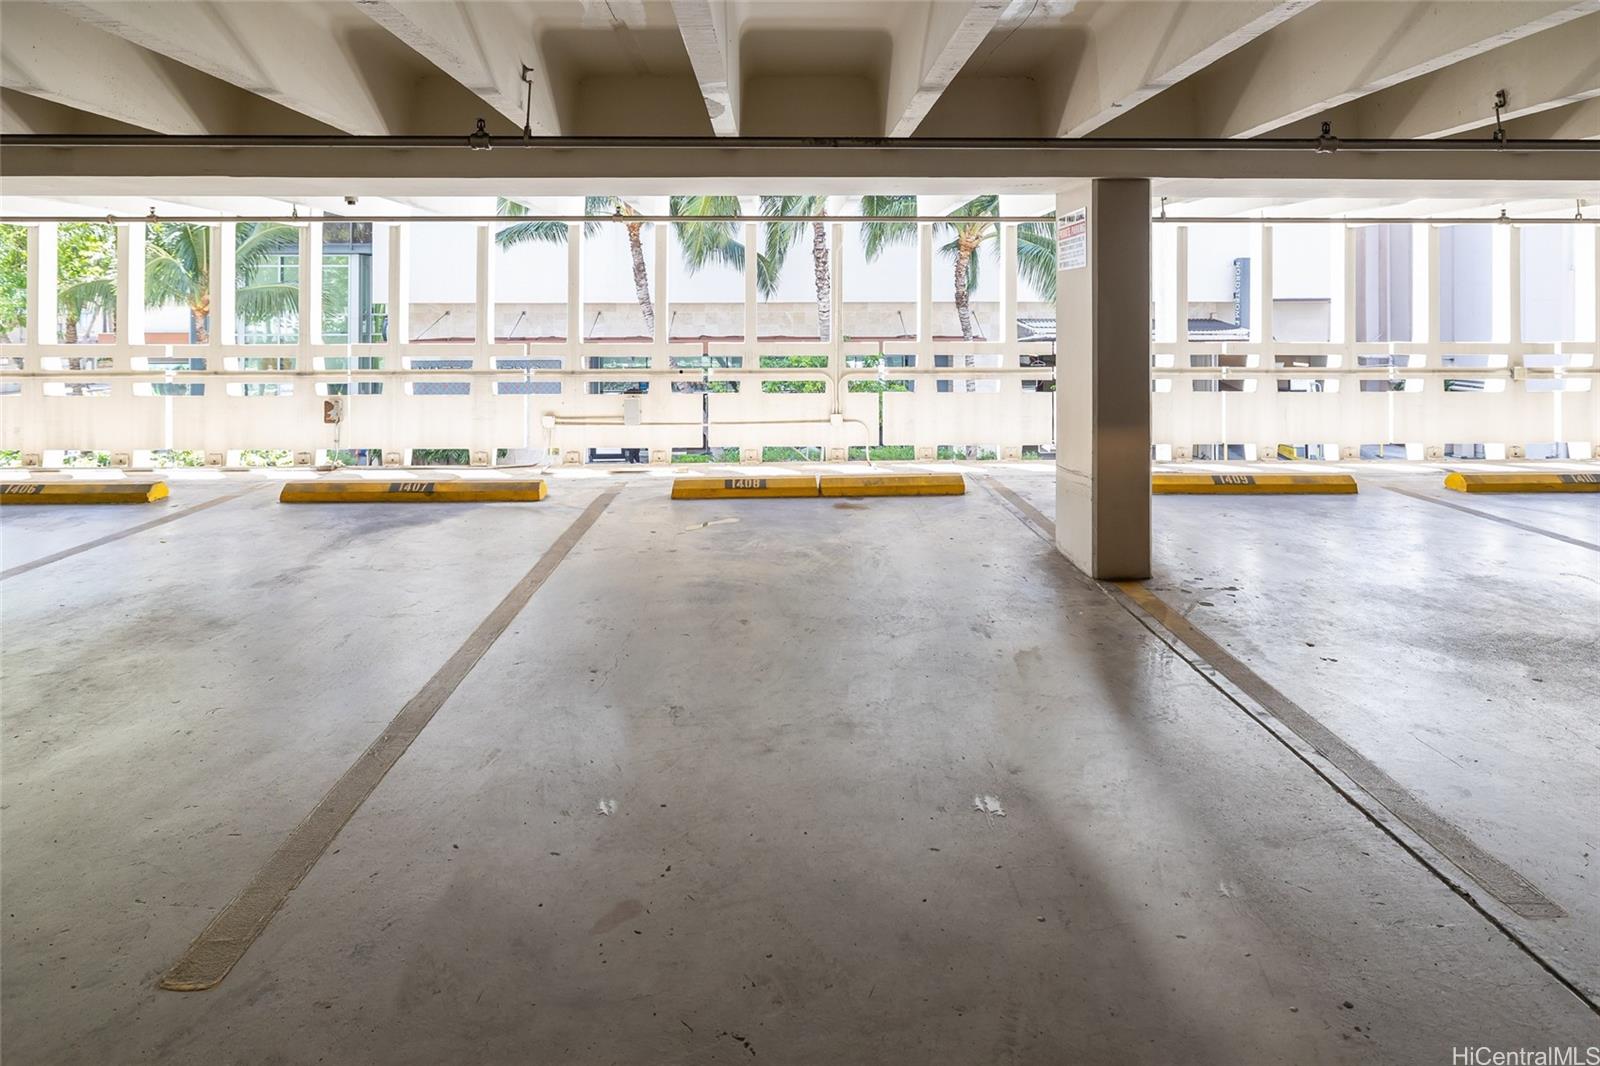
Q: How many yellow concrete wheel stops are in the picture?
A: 6